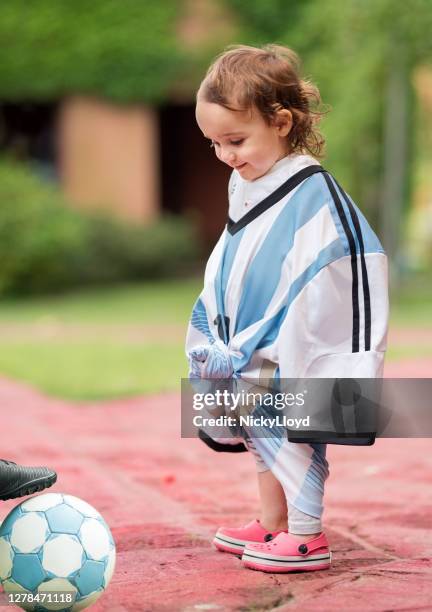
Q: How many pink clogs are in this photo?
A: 2